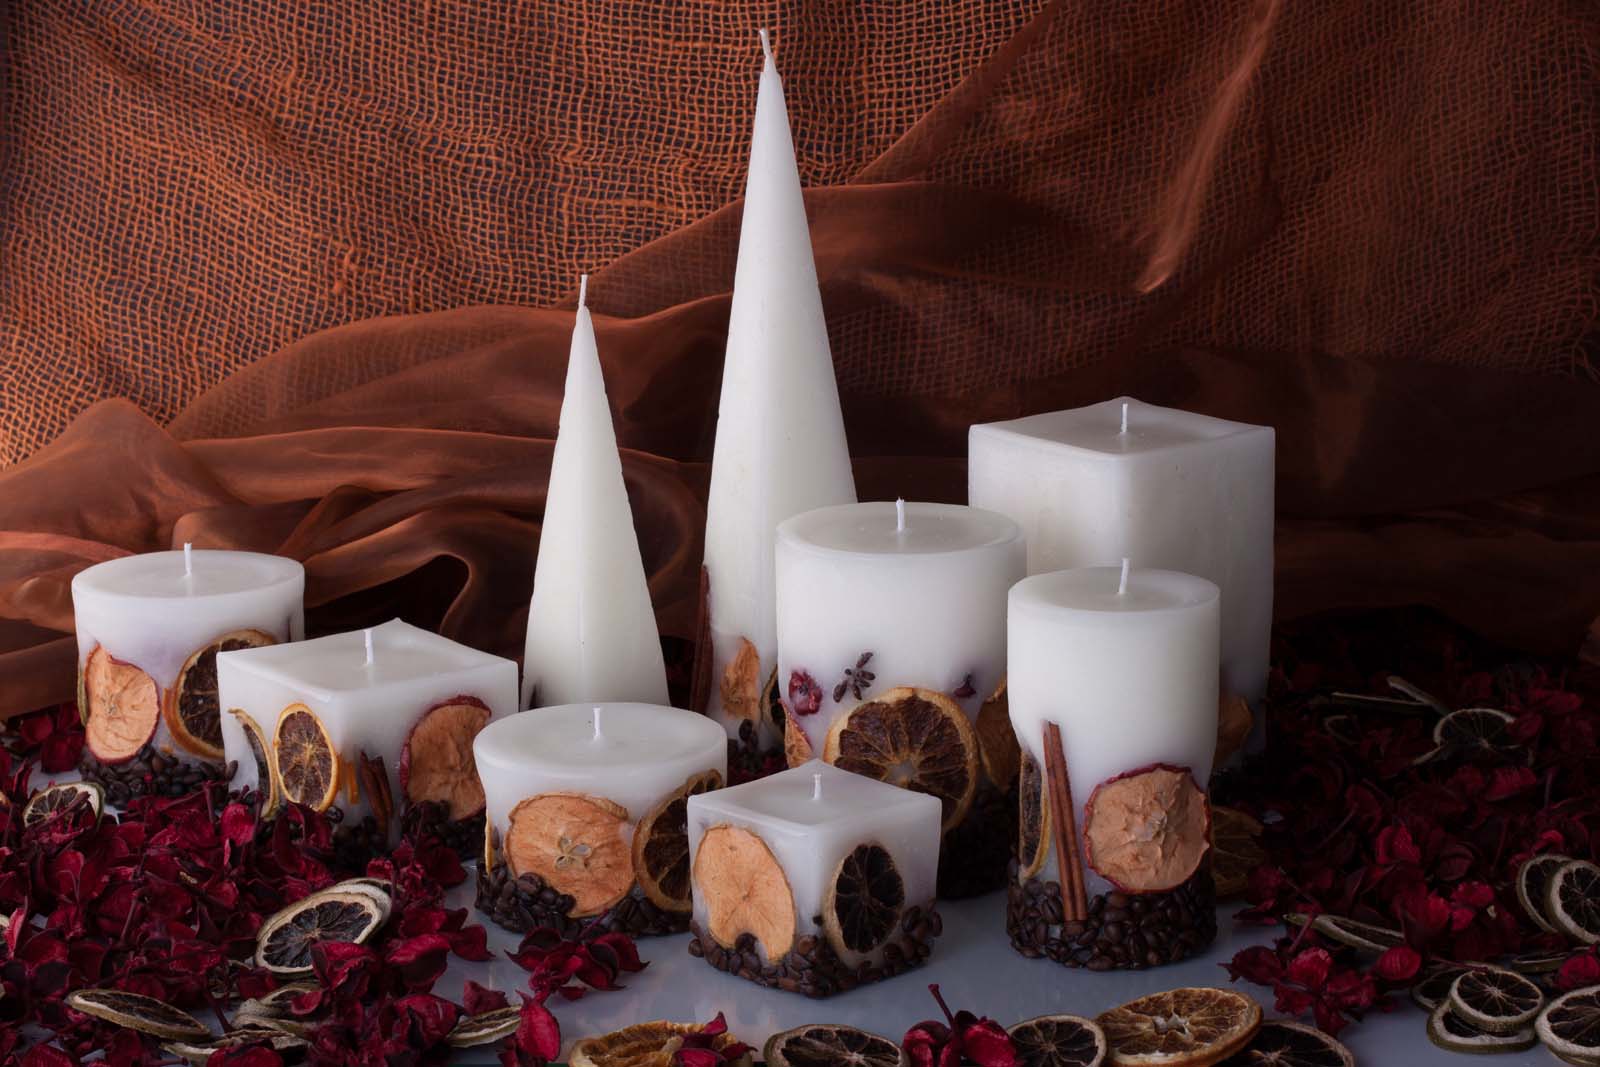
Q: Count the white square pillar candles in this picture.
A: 3